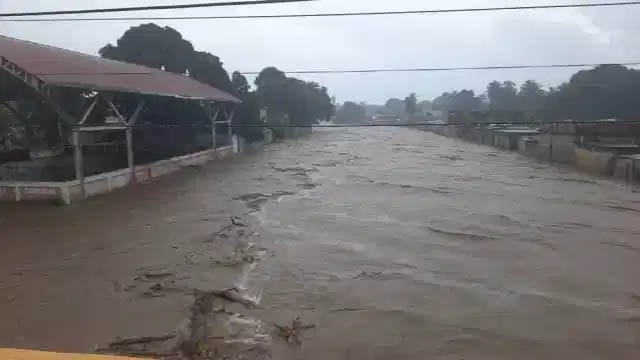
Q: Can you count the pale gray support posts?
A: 4